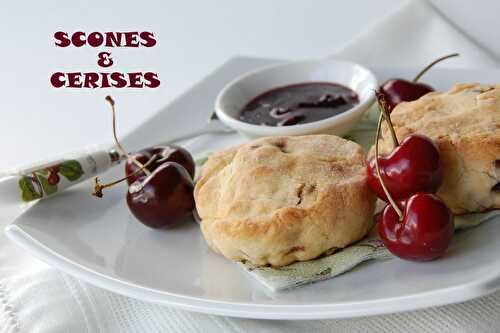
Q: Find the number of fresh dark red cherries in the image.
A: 5